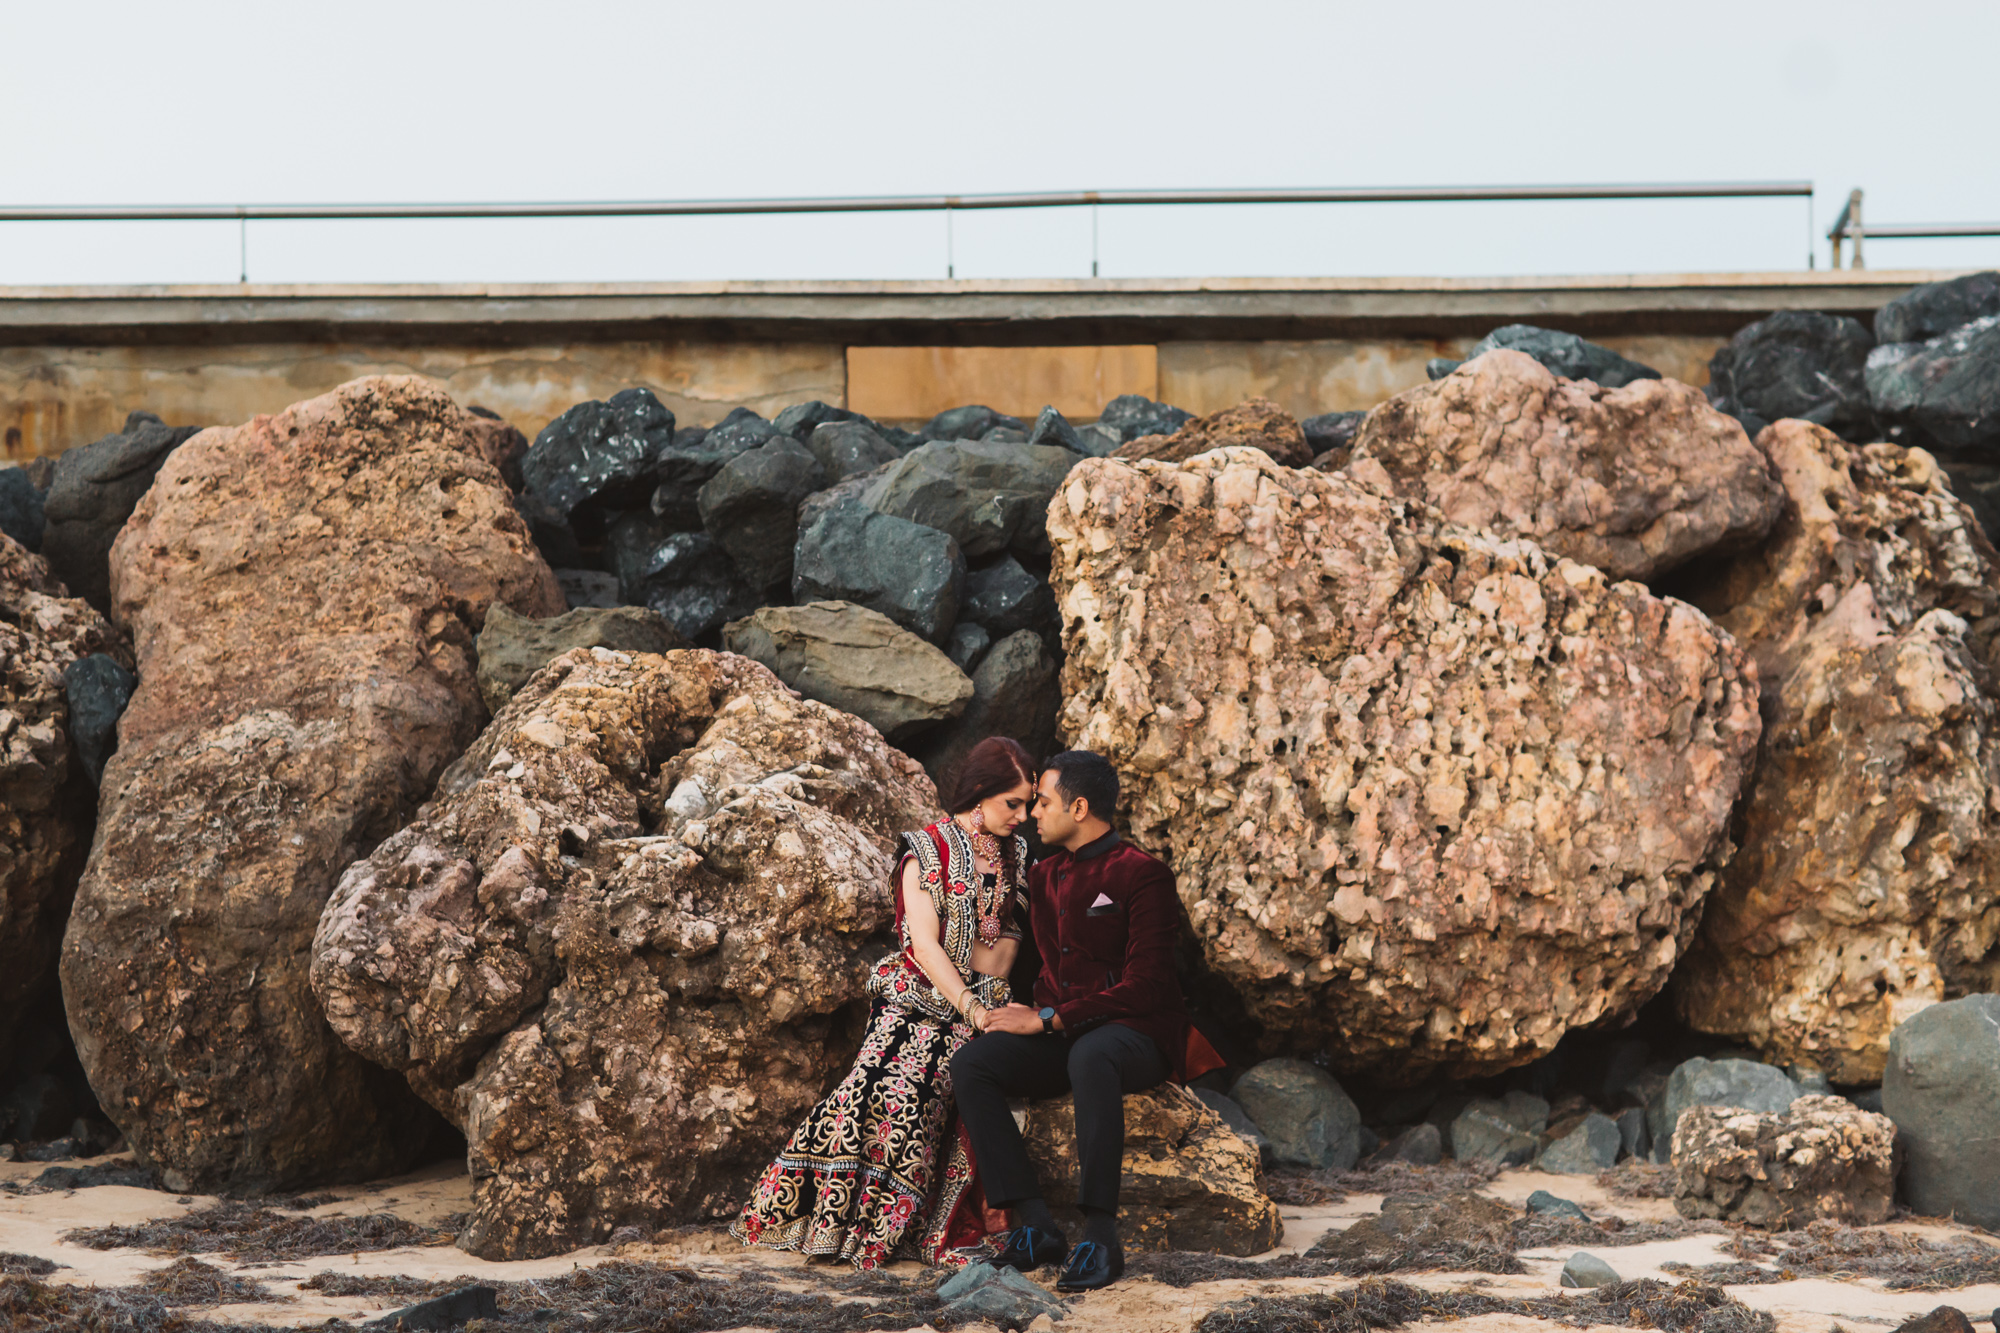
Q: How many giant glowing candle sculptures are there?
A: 0